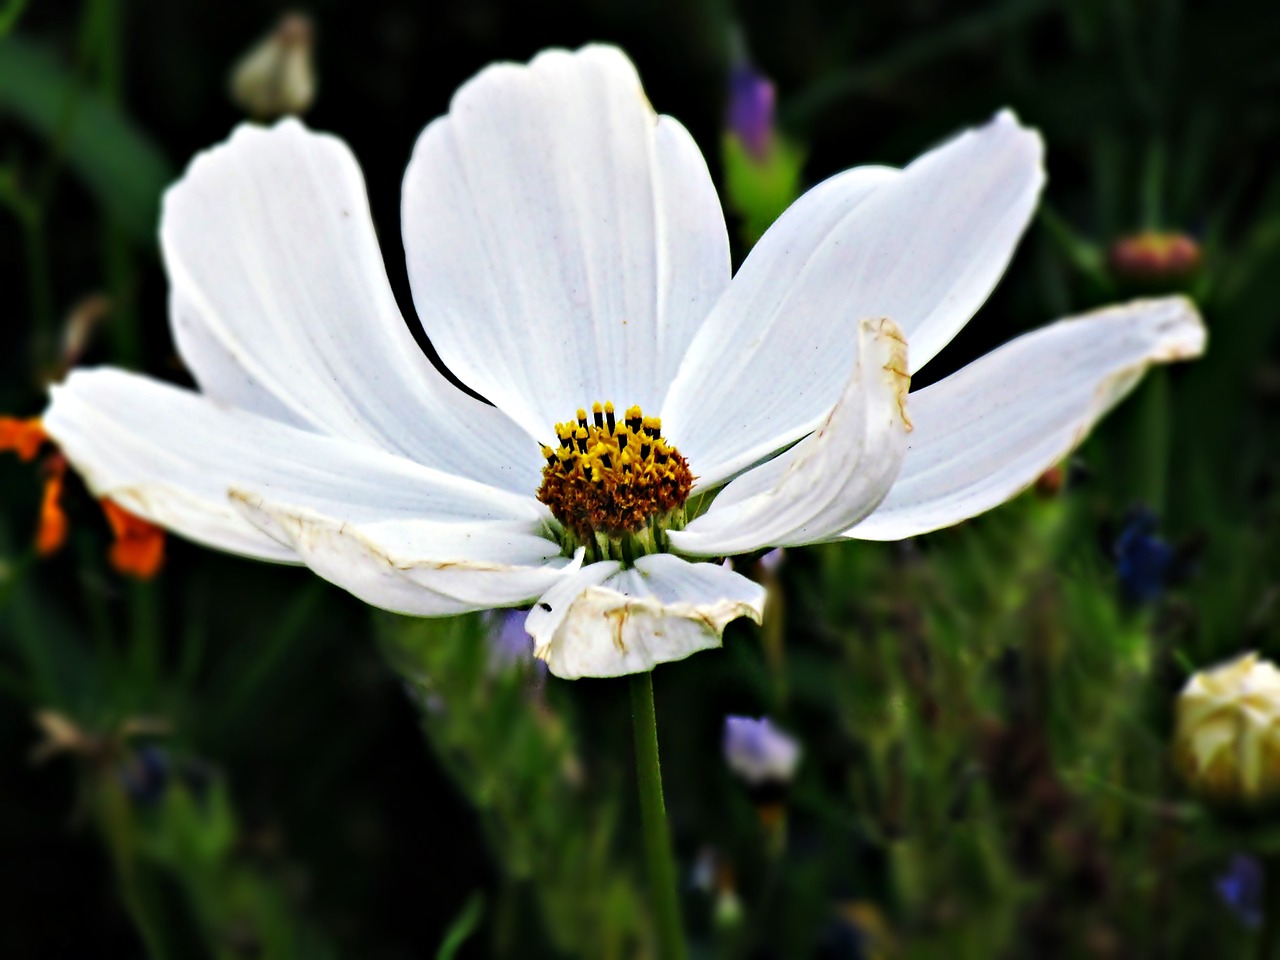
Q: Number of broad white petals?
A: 8